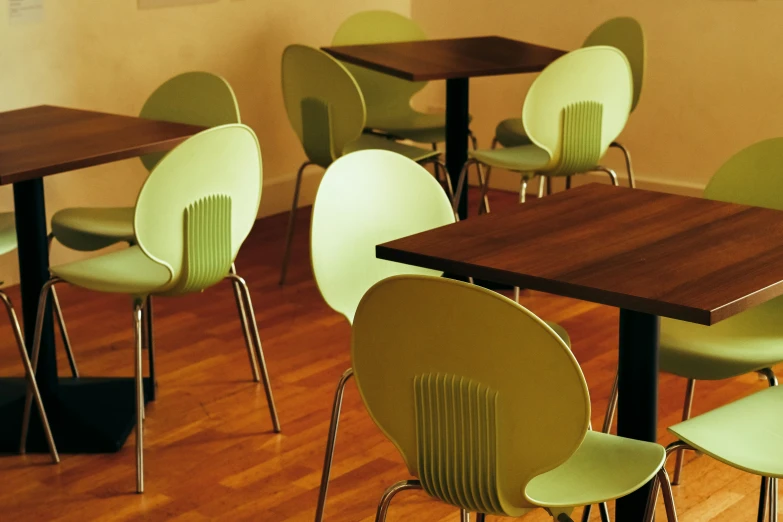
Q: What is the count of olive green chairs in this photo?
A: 11